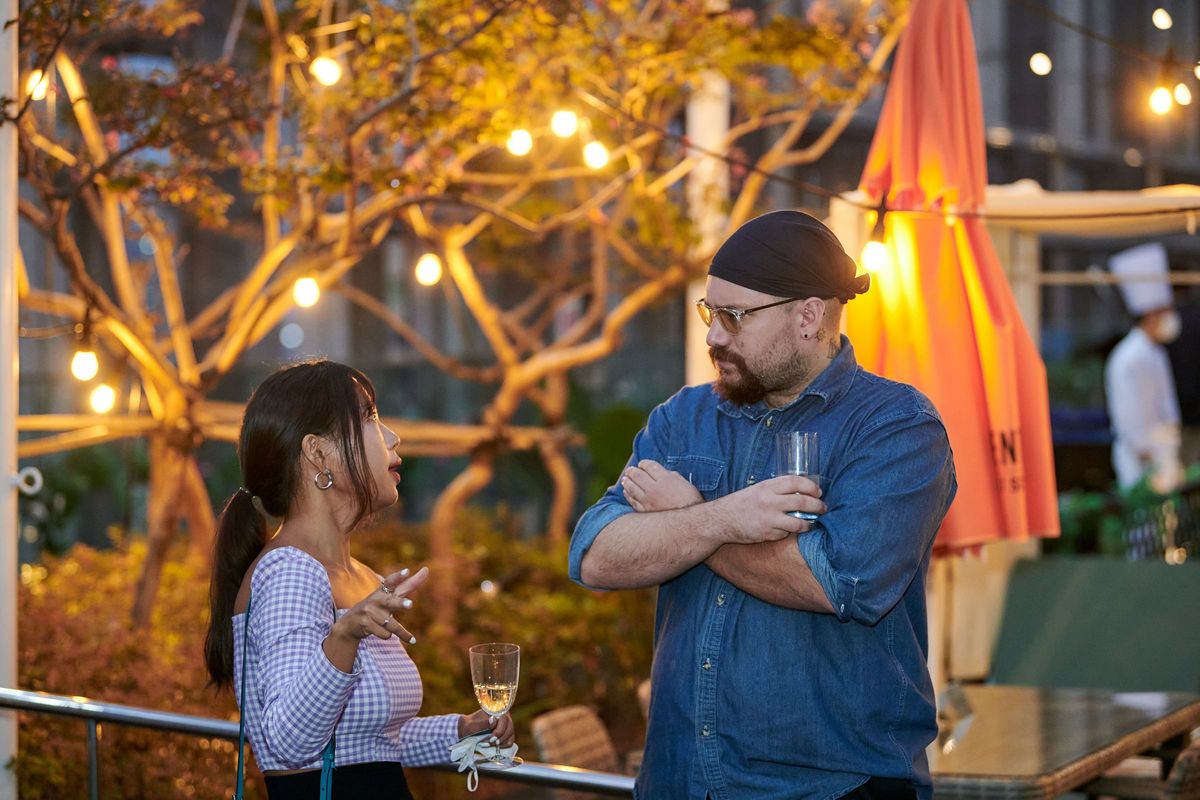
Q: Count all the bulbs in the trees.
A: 9